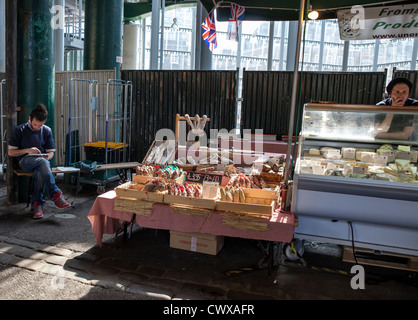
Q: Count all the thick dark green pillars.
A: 2